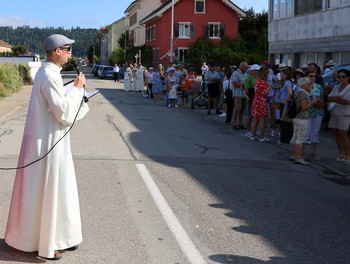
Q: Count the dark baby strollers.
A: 1